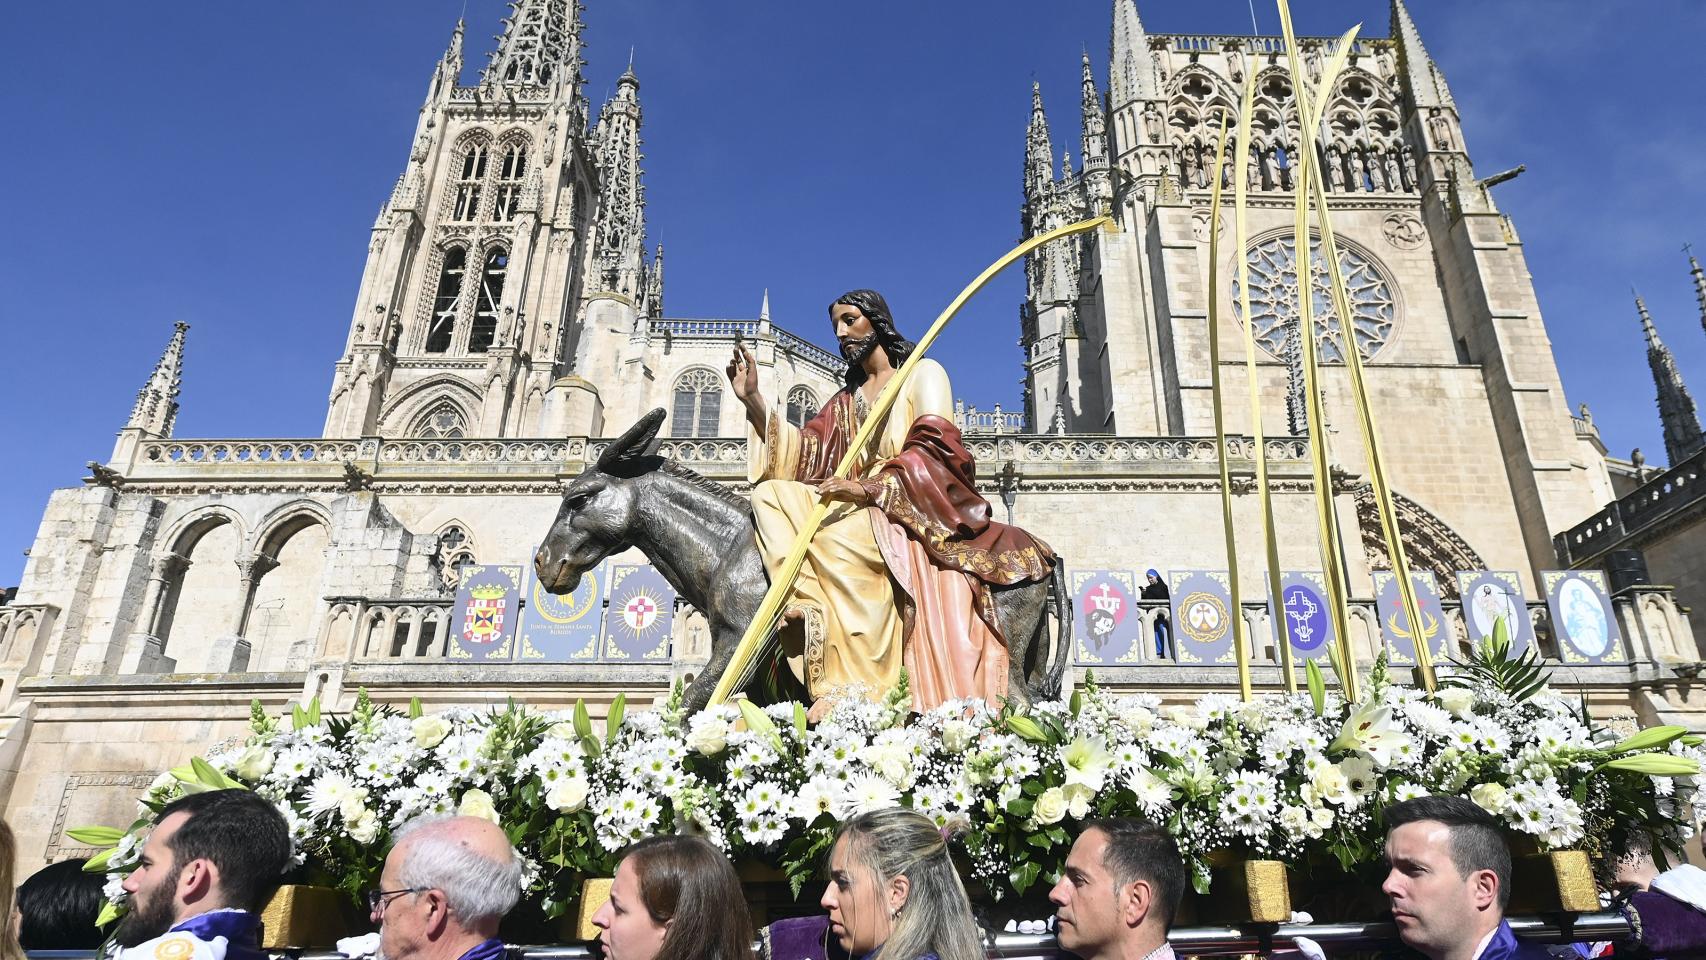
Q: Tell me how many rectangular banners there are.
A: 9